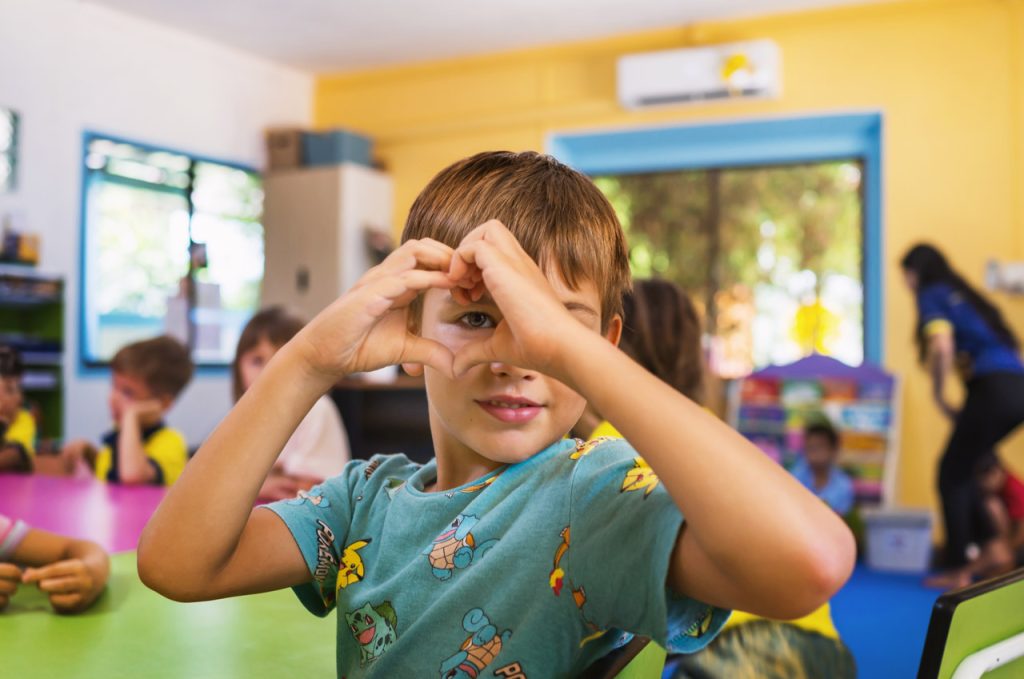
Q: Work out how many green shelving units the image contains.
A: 1